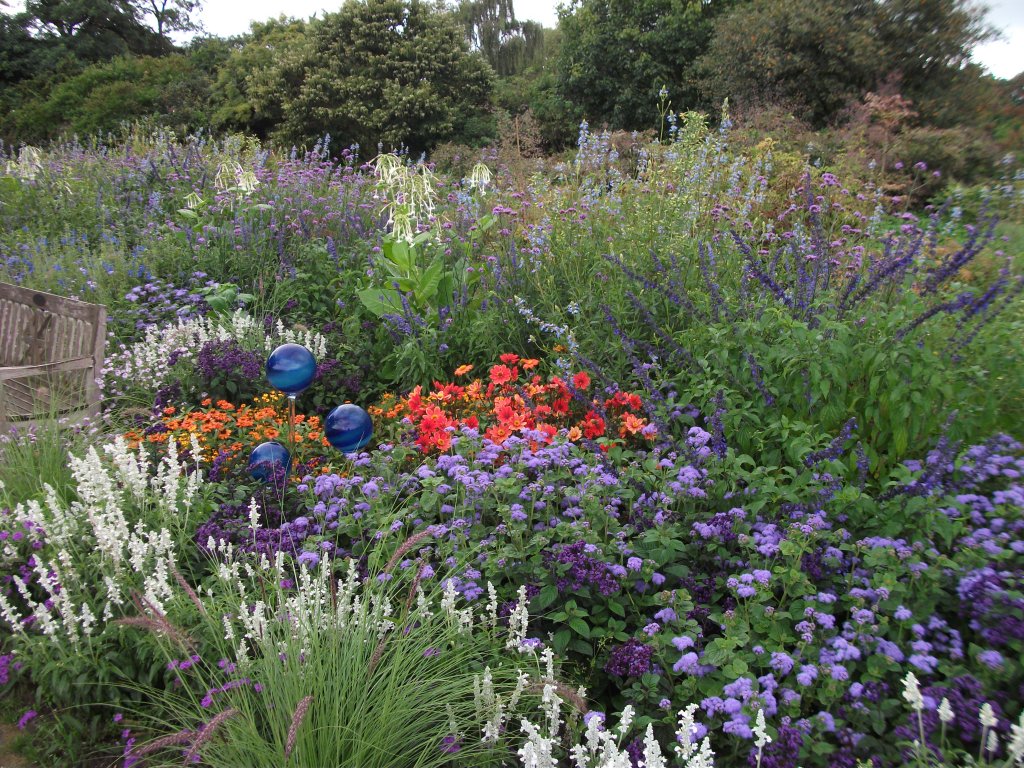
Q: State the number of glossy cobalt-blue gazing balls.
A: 3